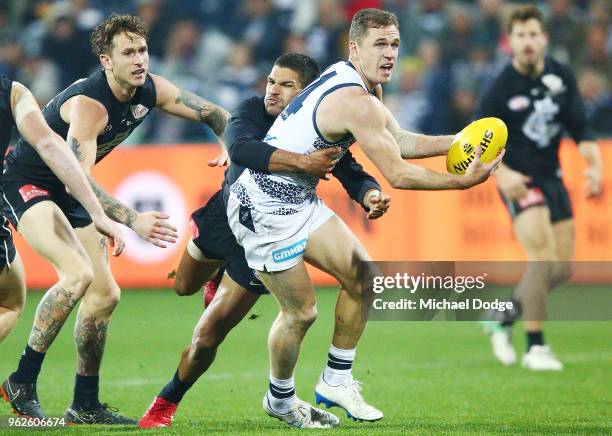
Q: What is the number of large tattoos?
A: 4